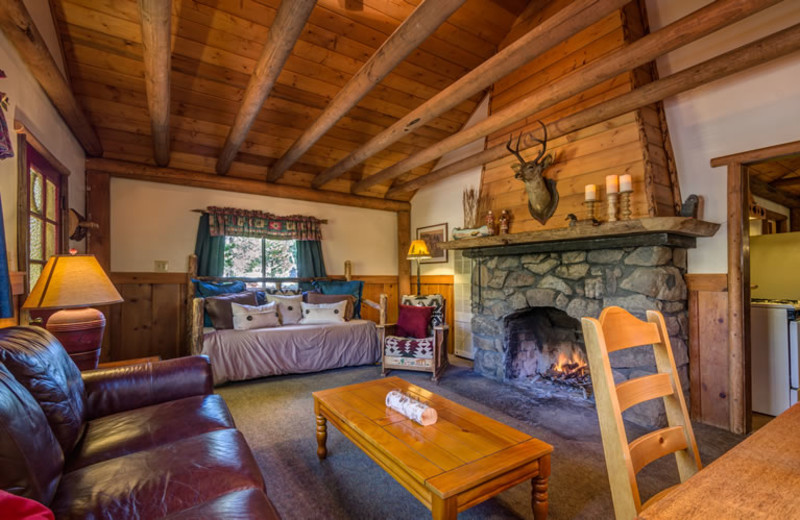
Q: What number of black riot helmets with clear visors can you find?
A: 0